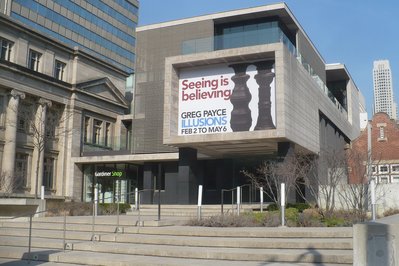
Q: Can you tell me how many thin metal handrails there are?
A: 2